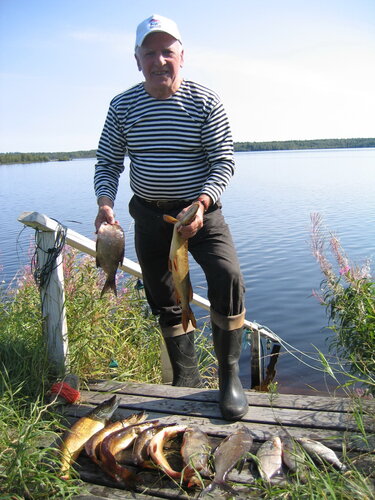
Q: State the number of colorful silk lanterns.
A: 0